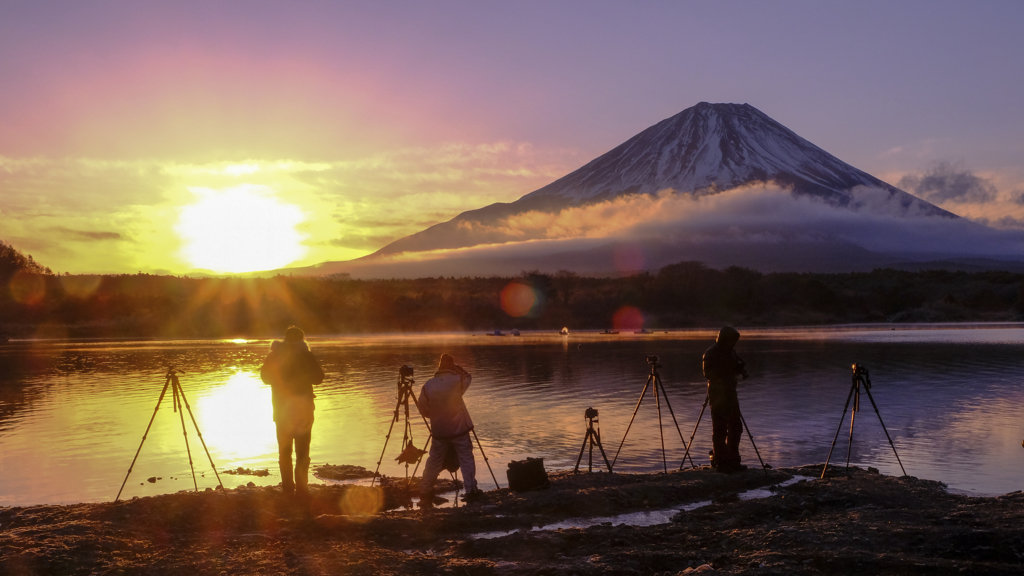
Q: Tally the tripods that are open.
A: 7